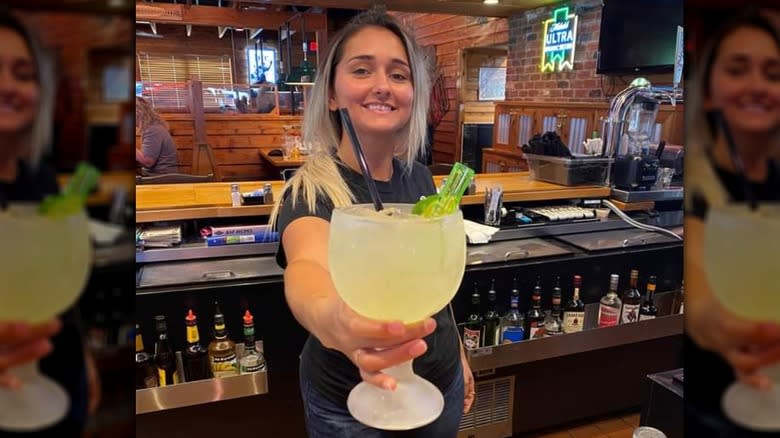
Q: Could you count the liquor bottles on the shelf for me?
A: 14